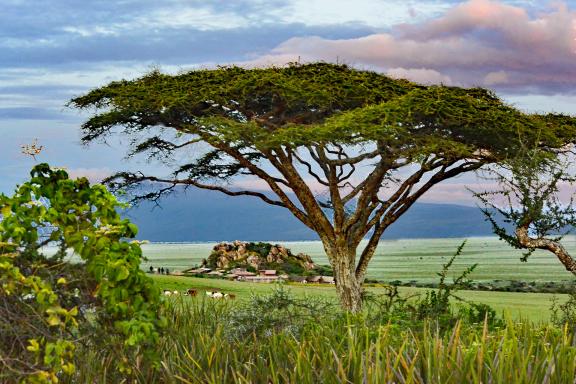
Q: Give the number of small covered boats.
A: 0